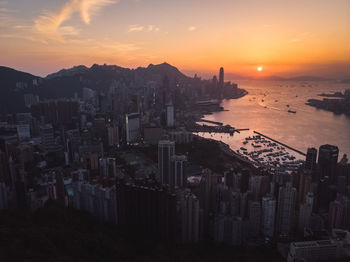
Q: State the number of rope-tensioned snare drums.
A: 0